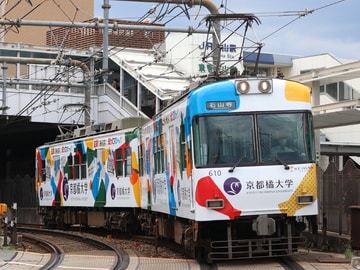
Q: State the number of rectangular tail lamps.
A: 2